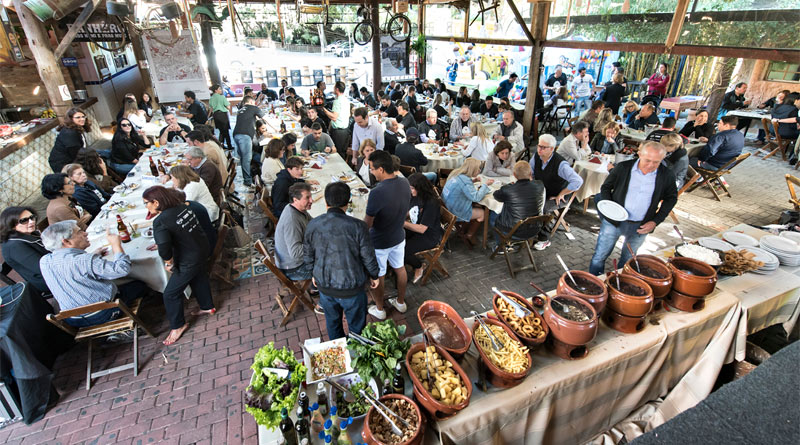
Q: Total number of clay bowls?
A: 10